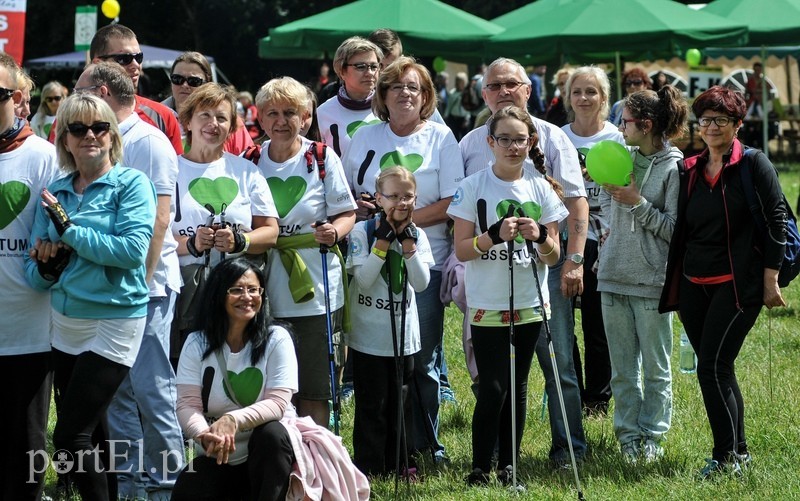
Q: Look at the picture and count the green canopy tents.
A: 3